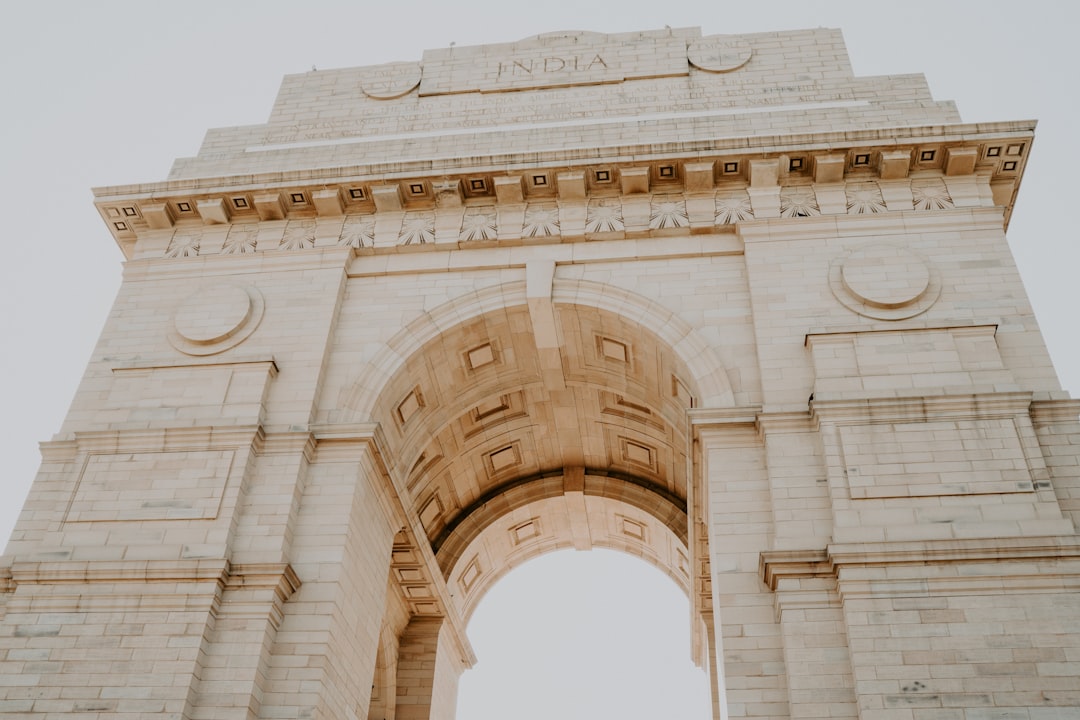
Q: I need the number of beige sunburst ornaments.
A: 13